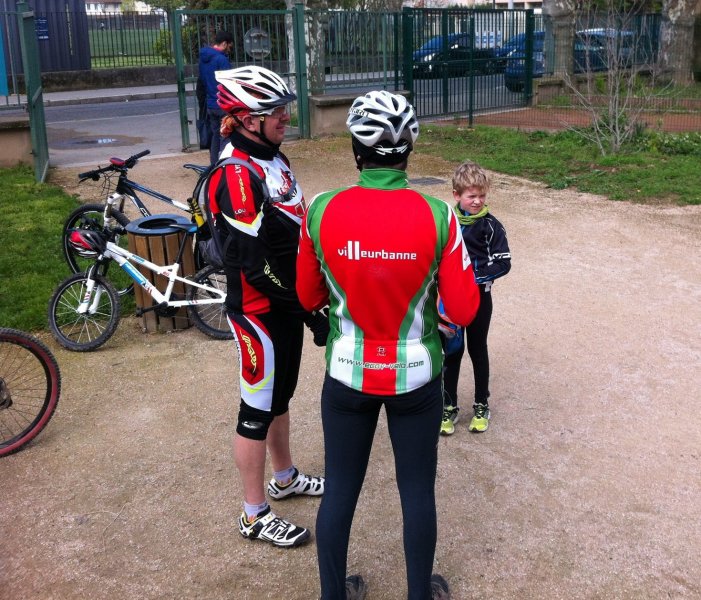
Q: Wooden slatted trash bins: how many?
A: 1